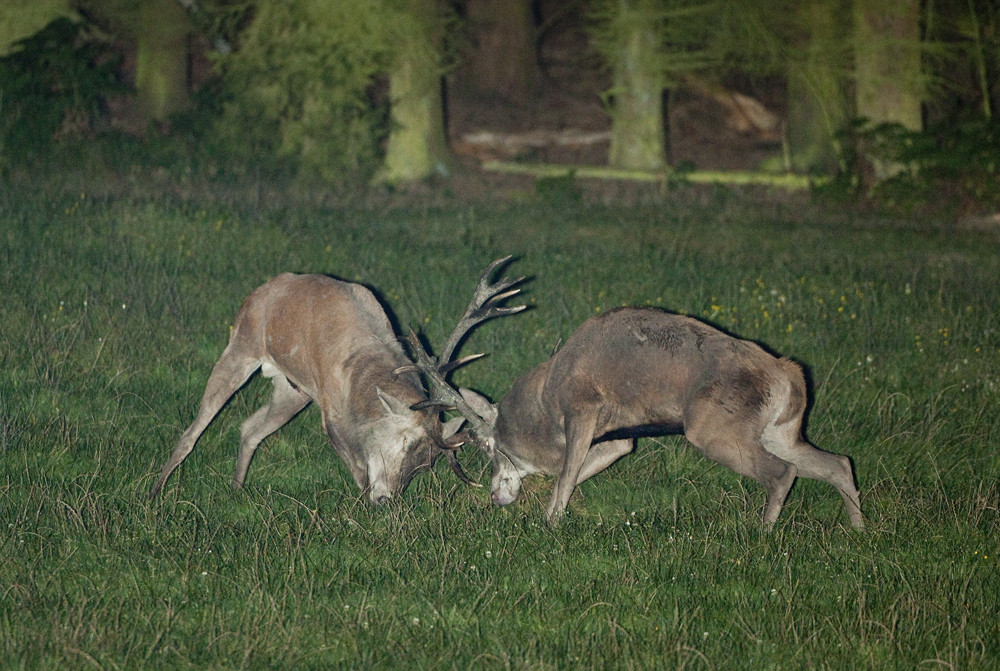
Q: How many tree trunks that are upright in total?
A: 6